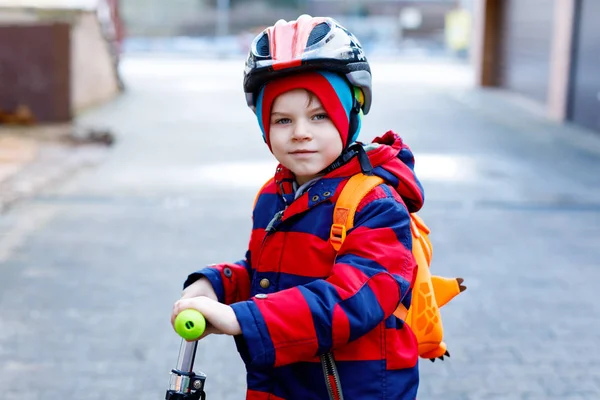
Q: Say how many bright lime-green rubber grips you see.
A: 1